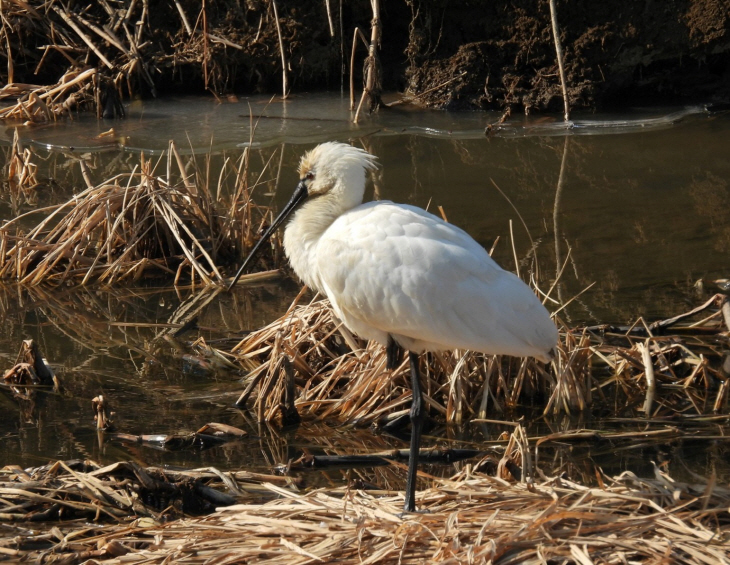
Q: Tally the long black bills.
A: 1